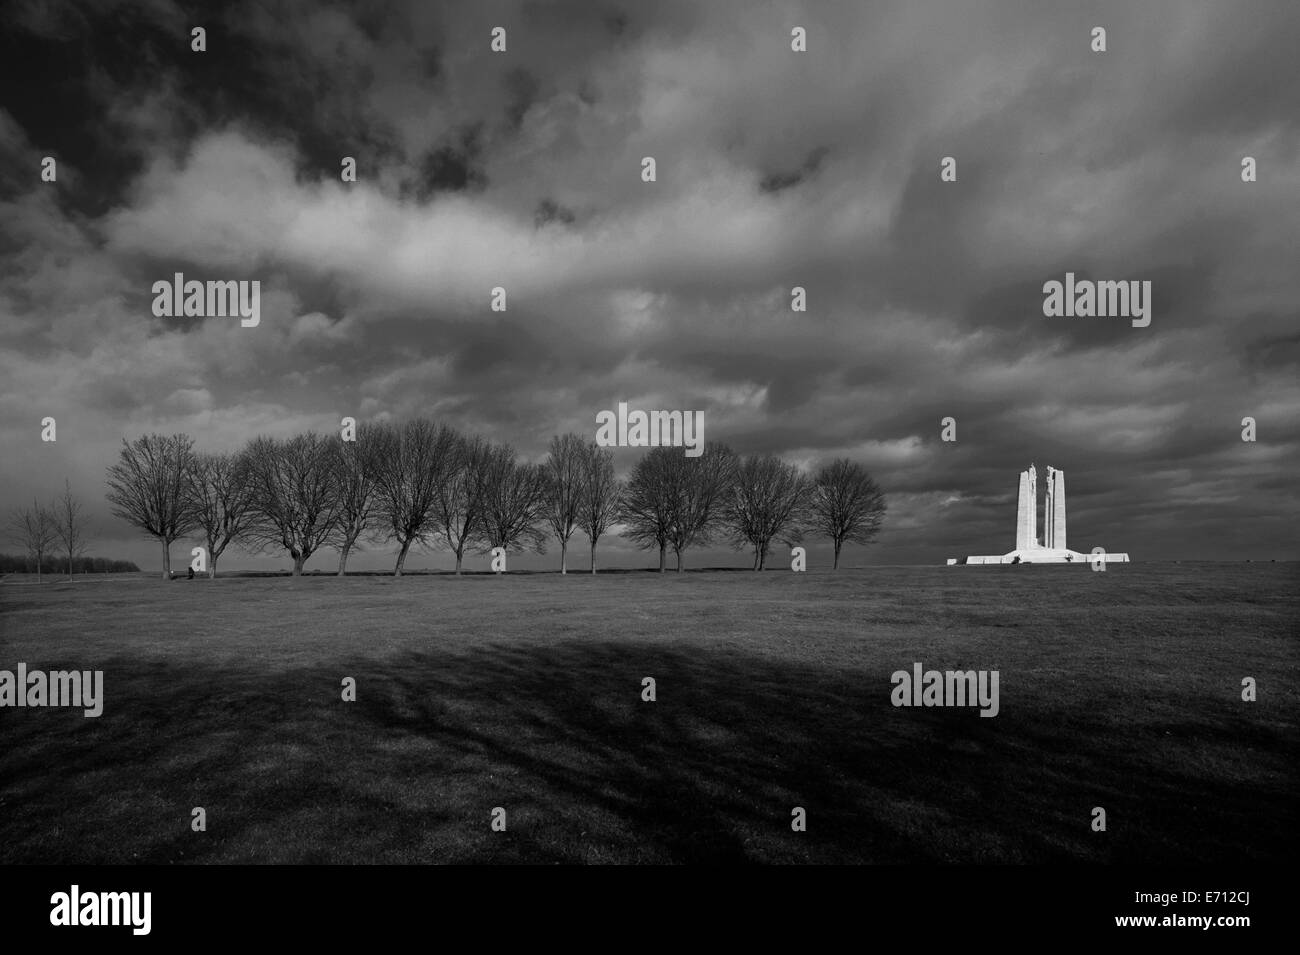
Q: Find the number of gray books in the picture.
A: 0